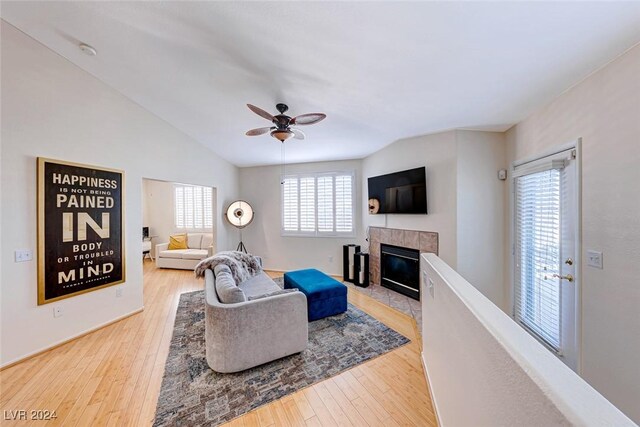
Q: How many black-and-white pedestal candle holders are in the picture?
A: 2